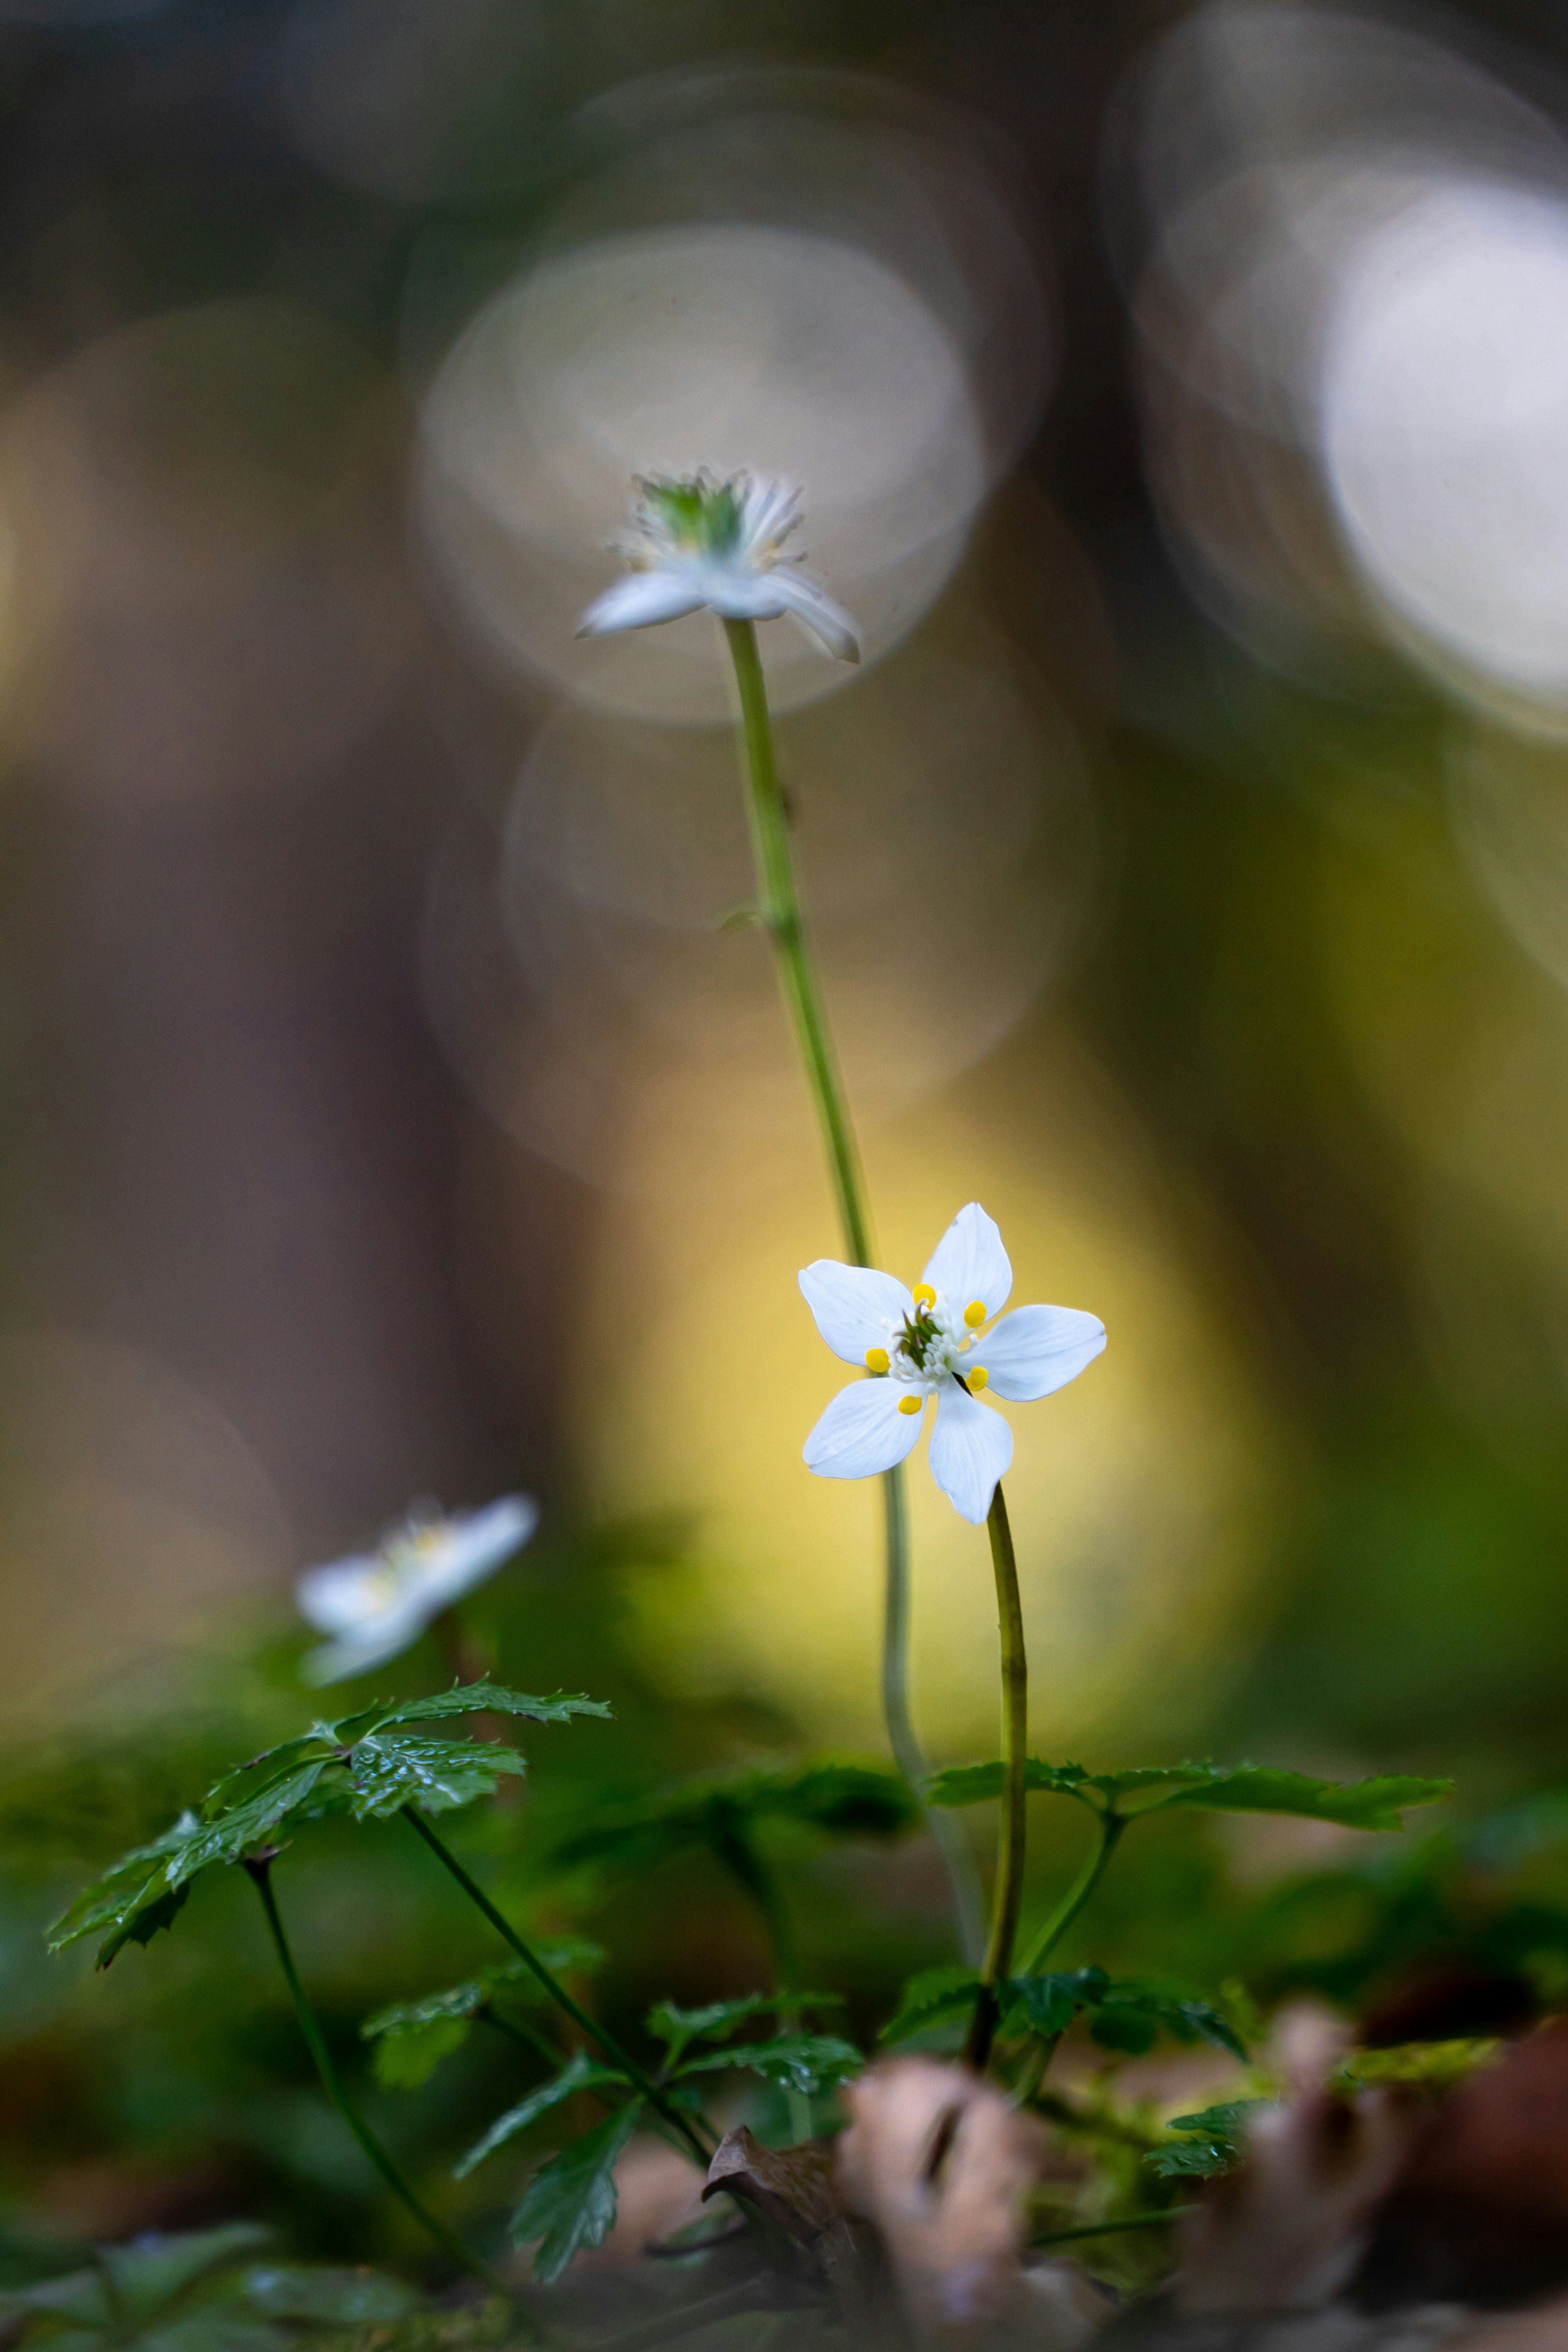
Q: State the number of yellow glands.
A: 5